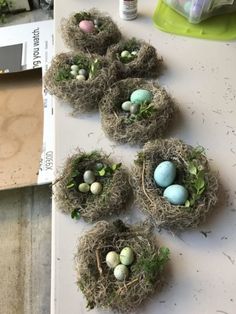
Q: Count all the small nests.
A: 7